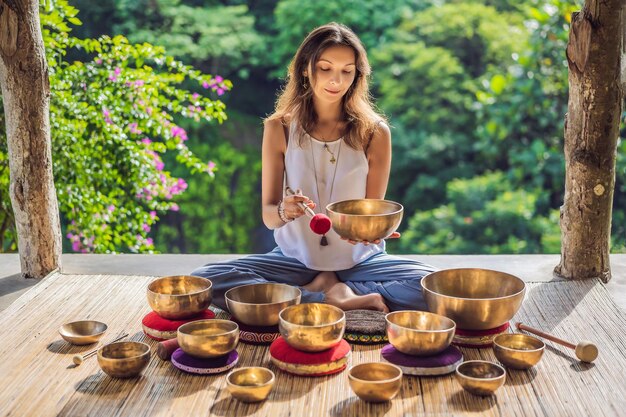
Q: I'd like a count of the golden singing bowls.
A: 13